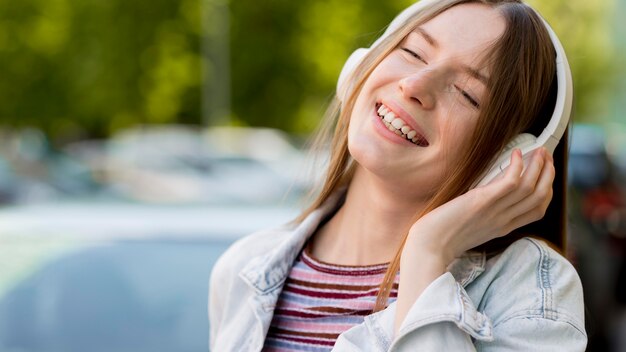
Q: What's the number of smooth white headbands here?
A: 1